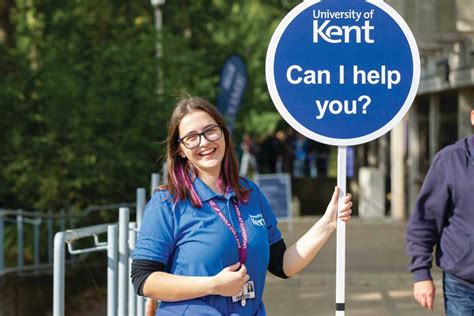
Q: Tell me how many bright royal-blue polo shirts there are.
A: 1